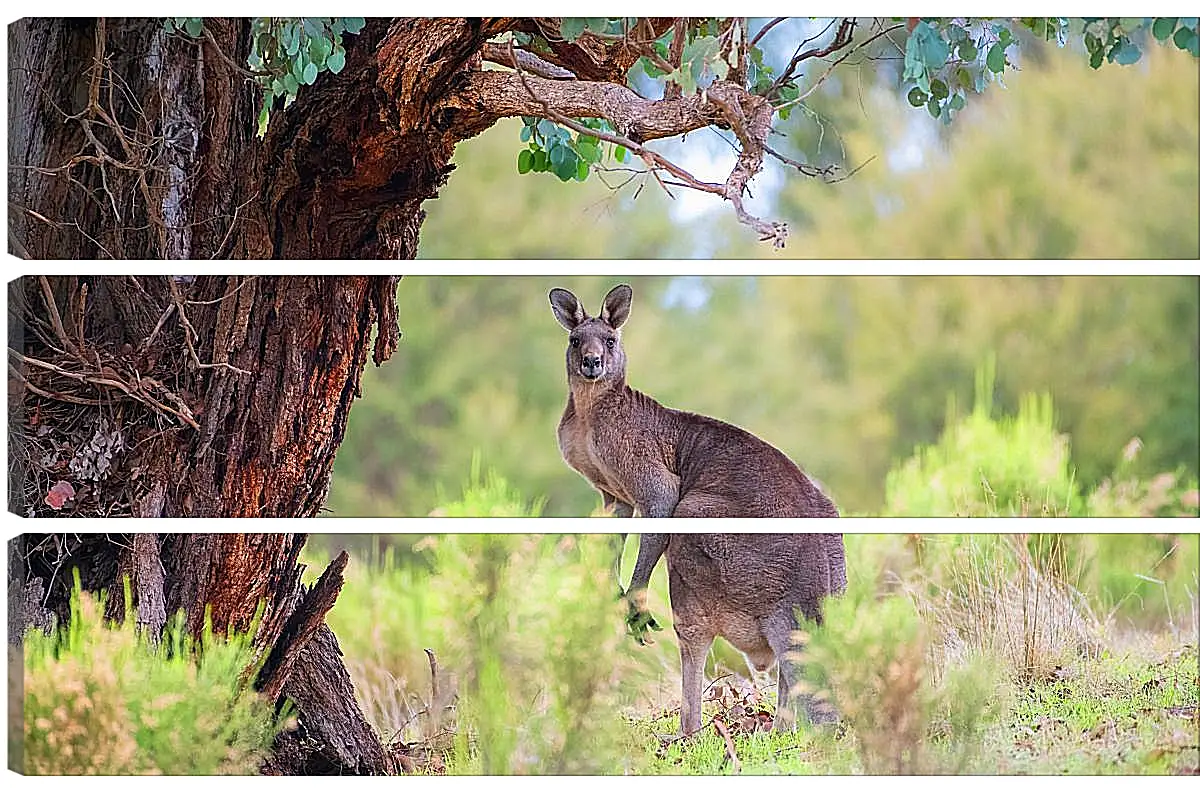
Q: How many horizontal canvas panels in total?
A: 3